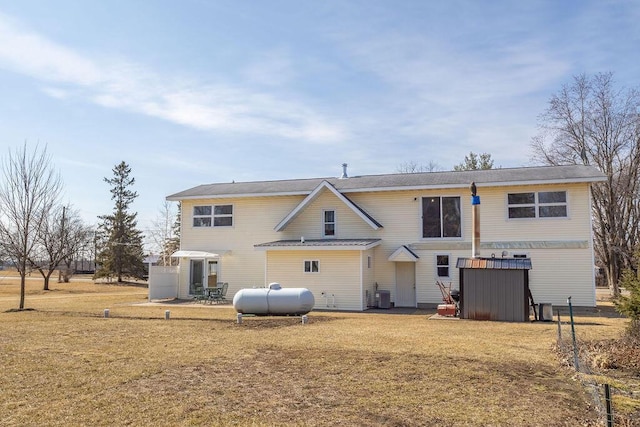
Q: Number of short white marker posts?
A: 4